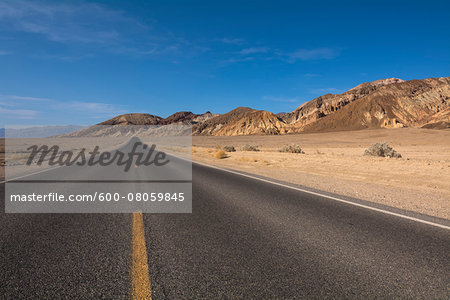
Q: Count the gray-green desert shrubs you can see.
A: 4